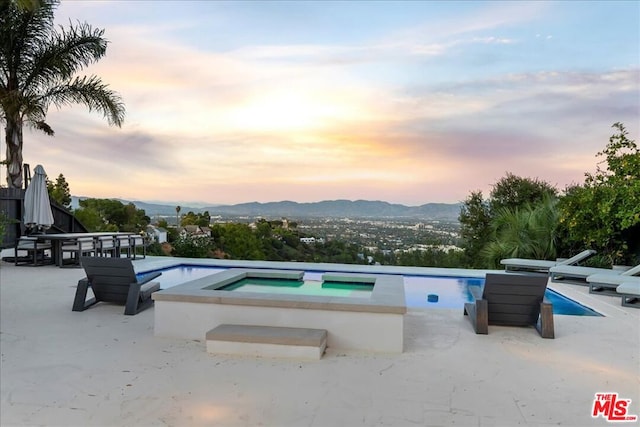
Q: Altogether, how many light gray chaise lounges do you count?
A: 4